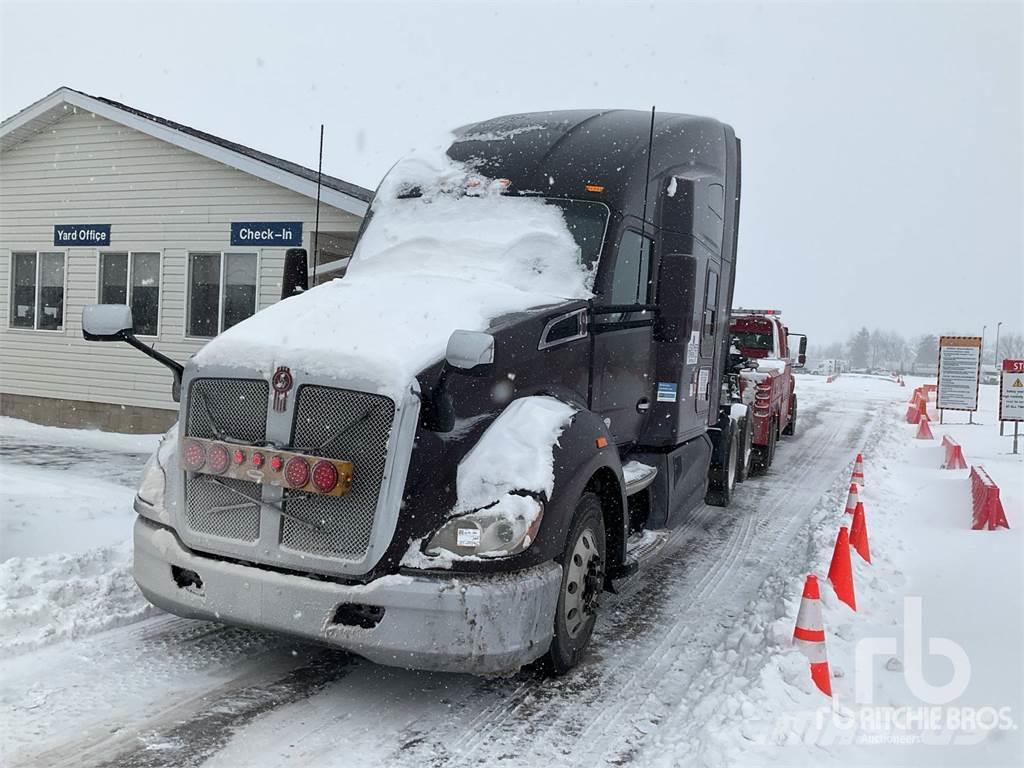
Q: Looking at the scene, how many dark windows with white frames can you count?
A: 3